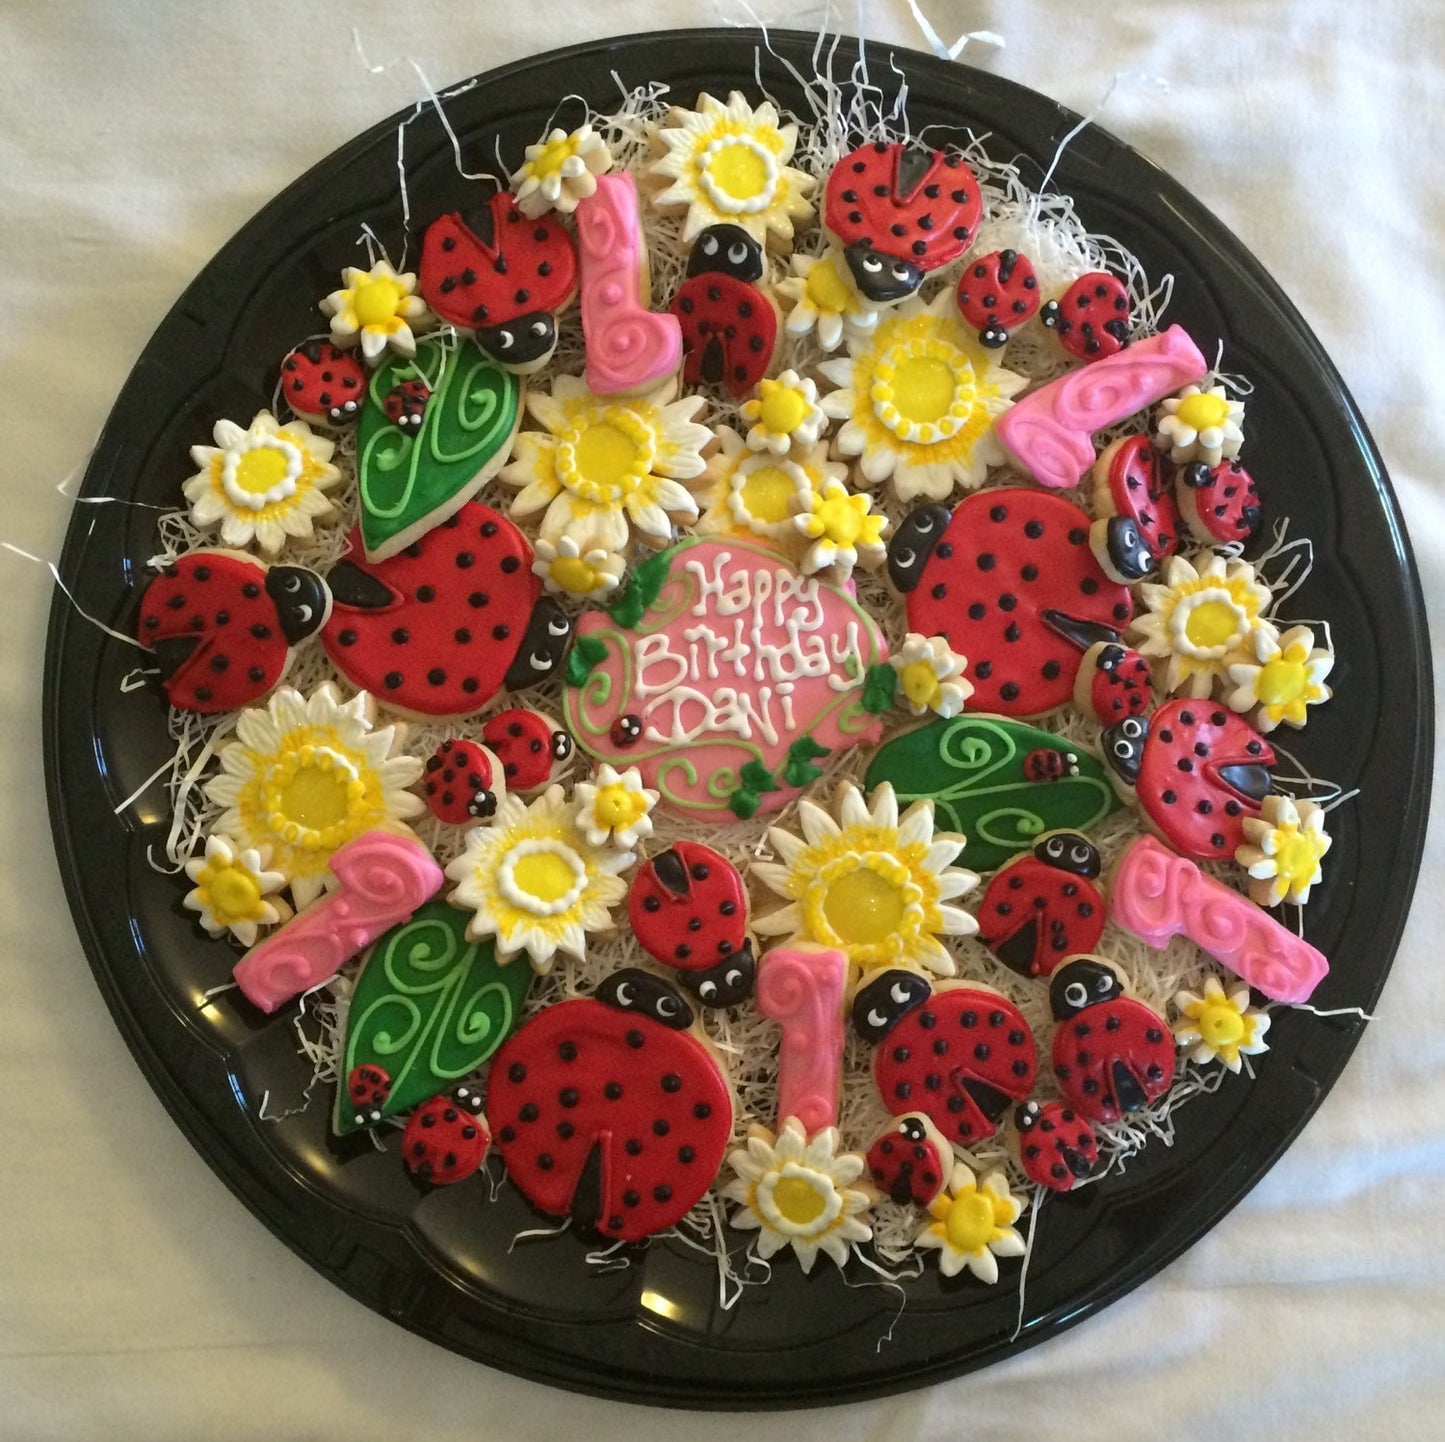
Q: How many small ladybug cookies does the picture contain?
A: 10